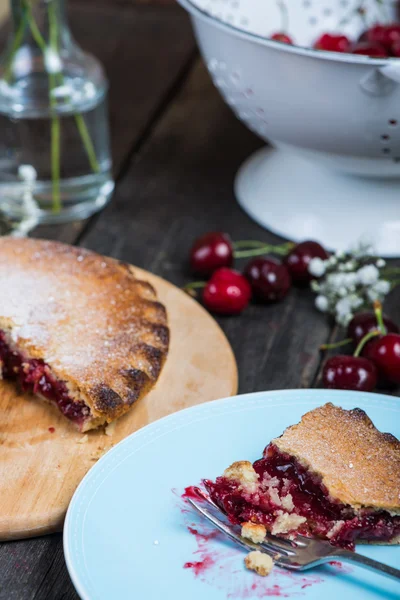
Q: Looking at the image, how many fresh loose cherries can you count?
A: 7